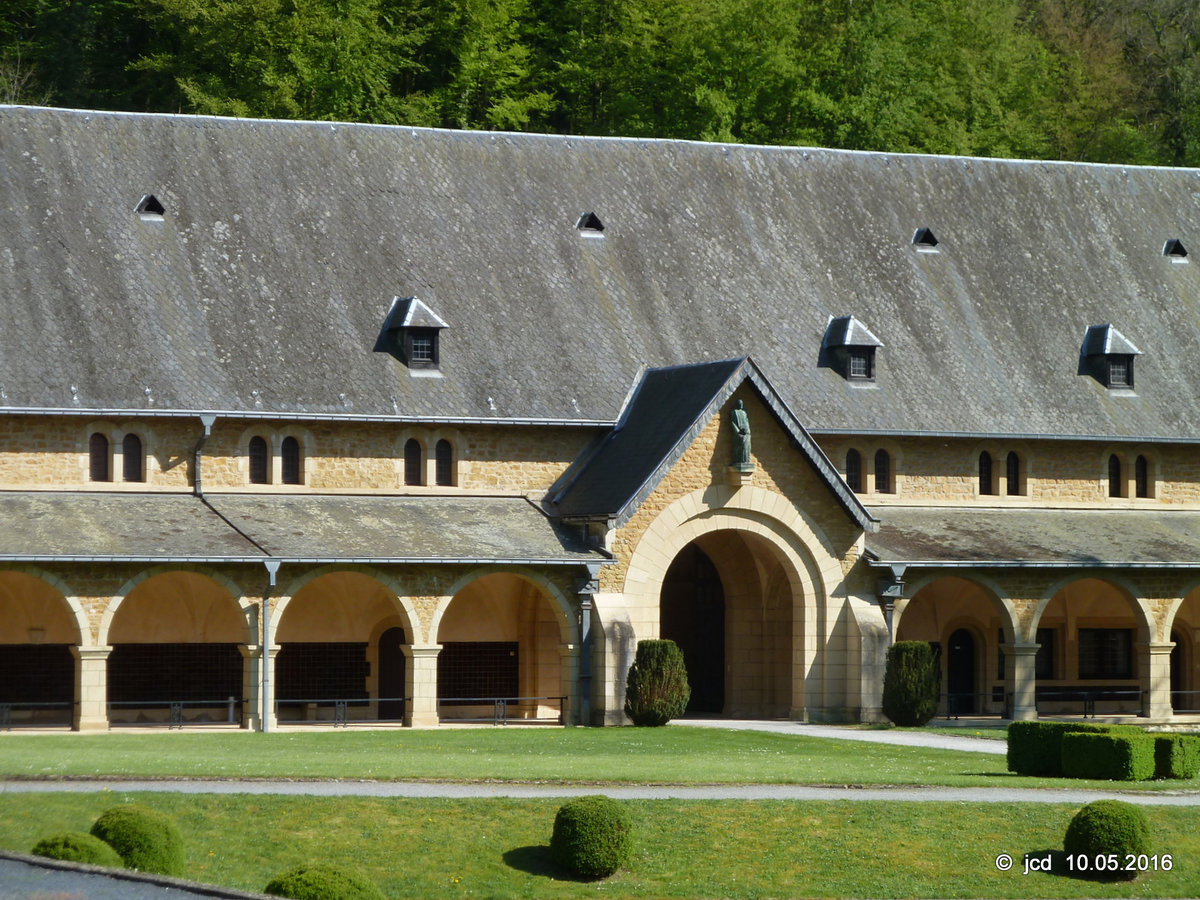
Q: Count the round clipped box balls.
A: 5